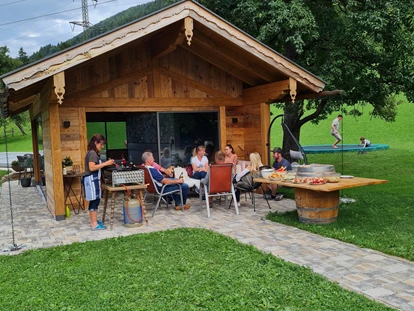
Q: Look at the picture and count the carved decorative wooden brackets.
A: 3